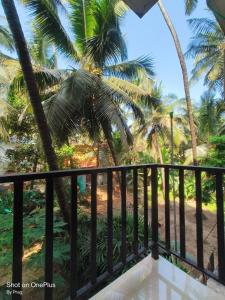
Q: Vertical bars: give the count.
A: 13